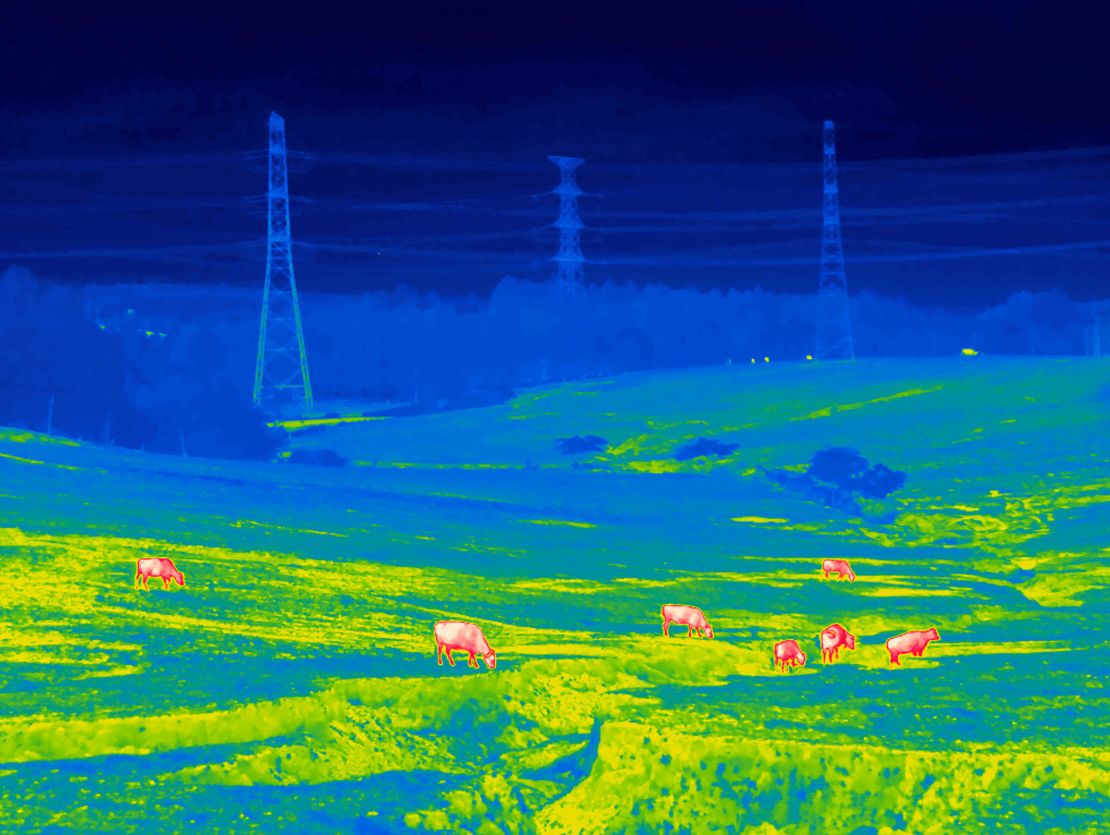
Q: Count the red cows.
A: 7